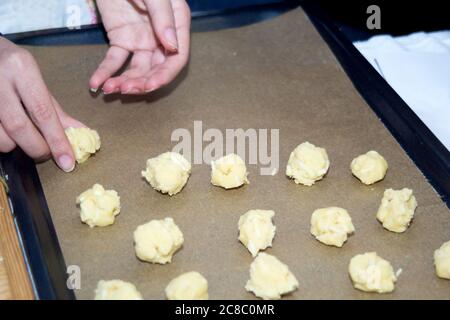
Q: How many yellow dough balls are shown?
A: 15